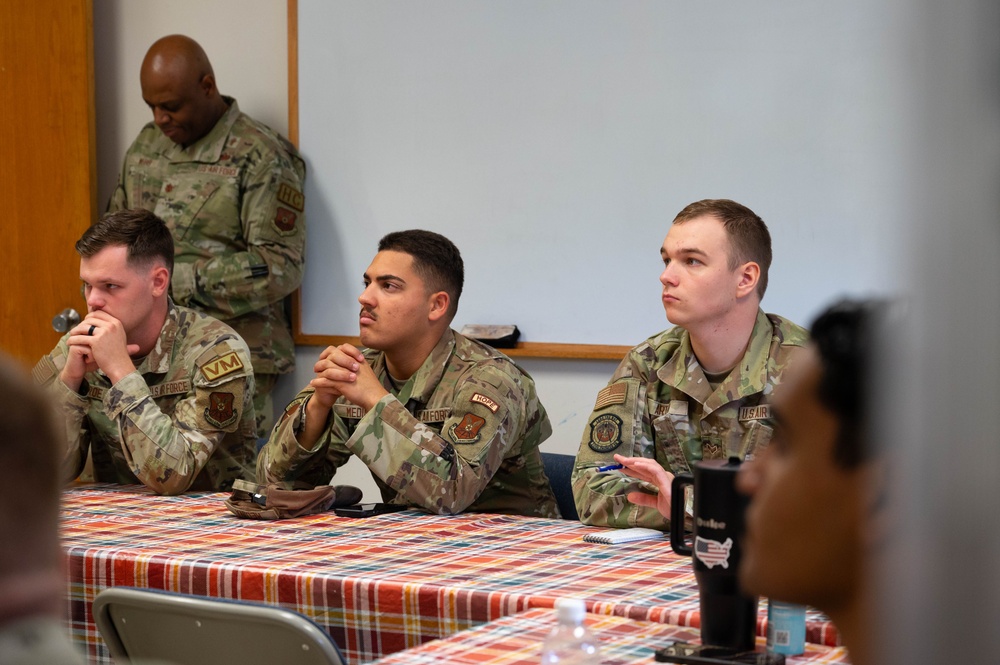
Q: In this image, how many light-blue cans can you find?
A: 1